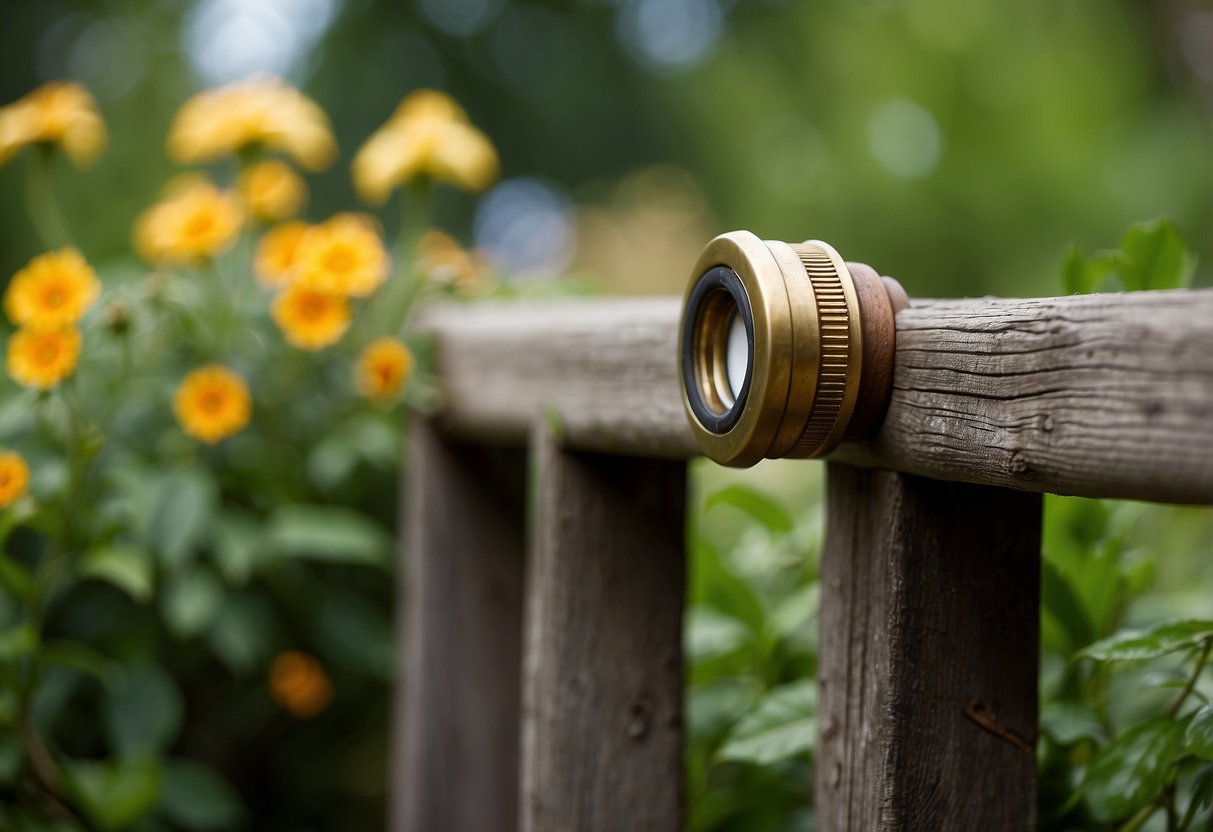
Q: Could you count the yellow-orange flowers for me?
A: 15